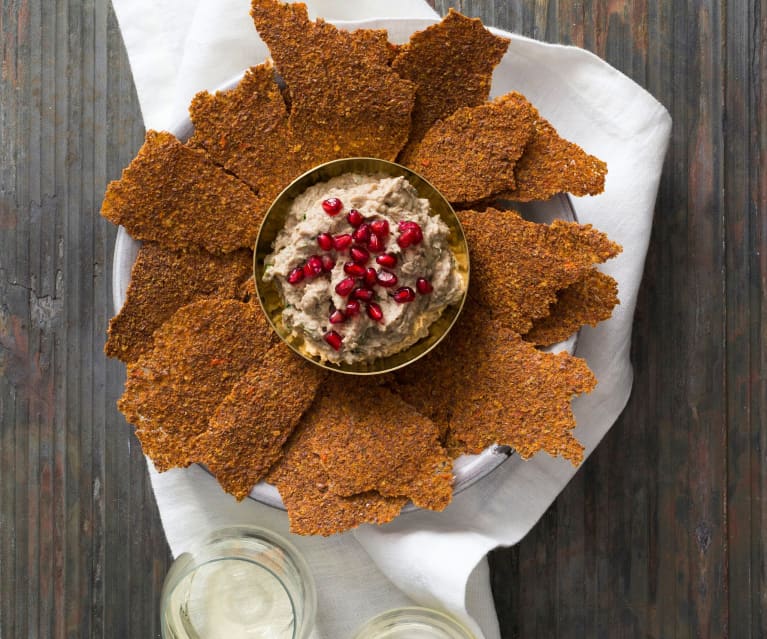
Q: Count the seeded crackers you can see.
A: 14